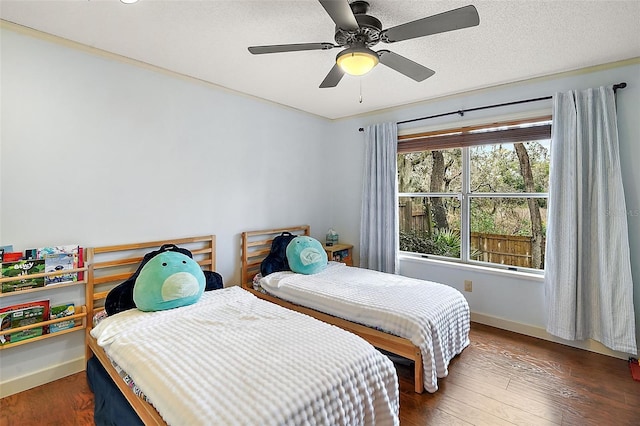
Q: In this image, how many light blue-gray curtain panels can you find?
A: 2